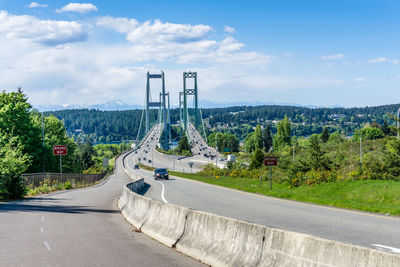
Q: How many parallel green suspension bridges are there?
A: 2